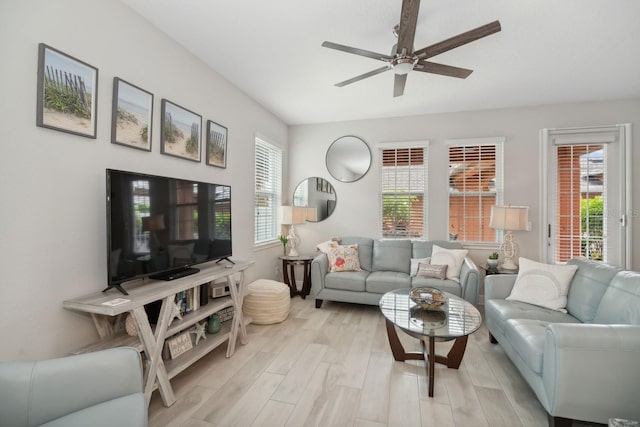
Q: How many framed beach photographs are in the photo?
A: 4